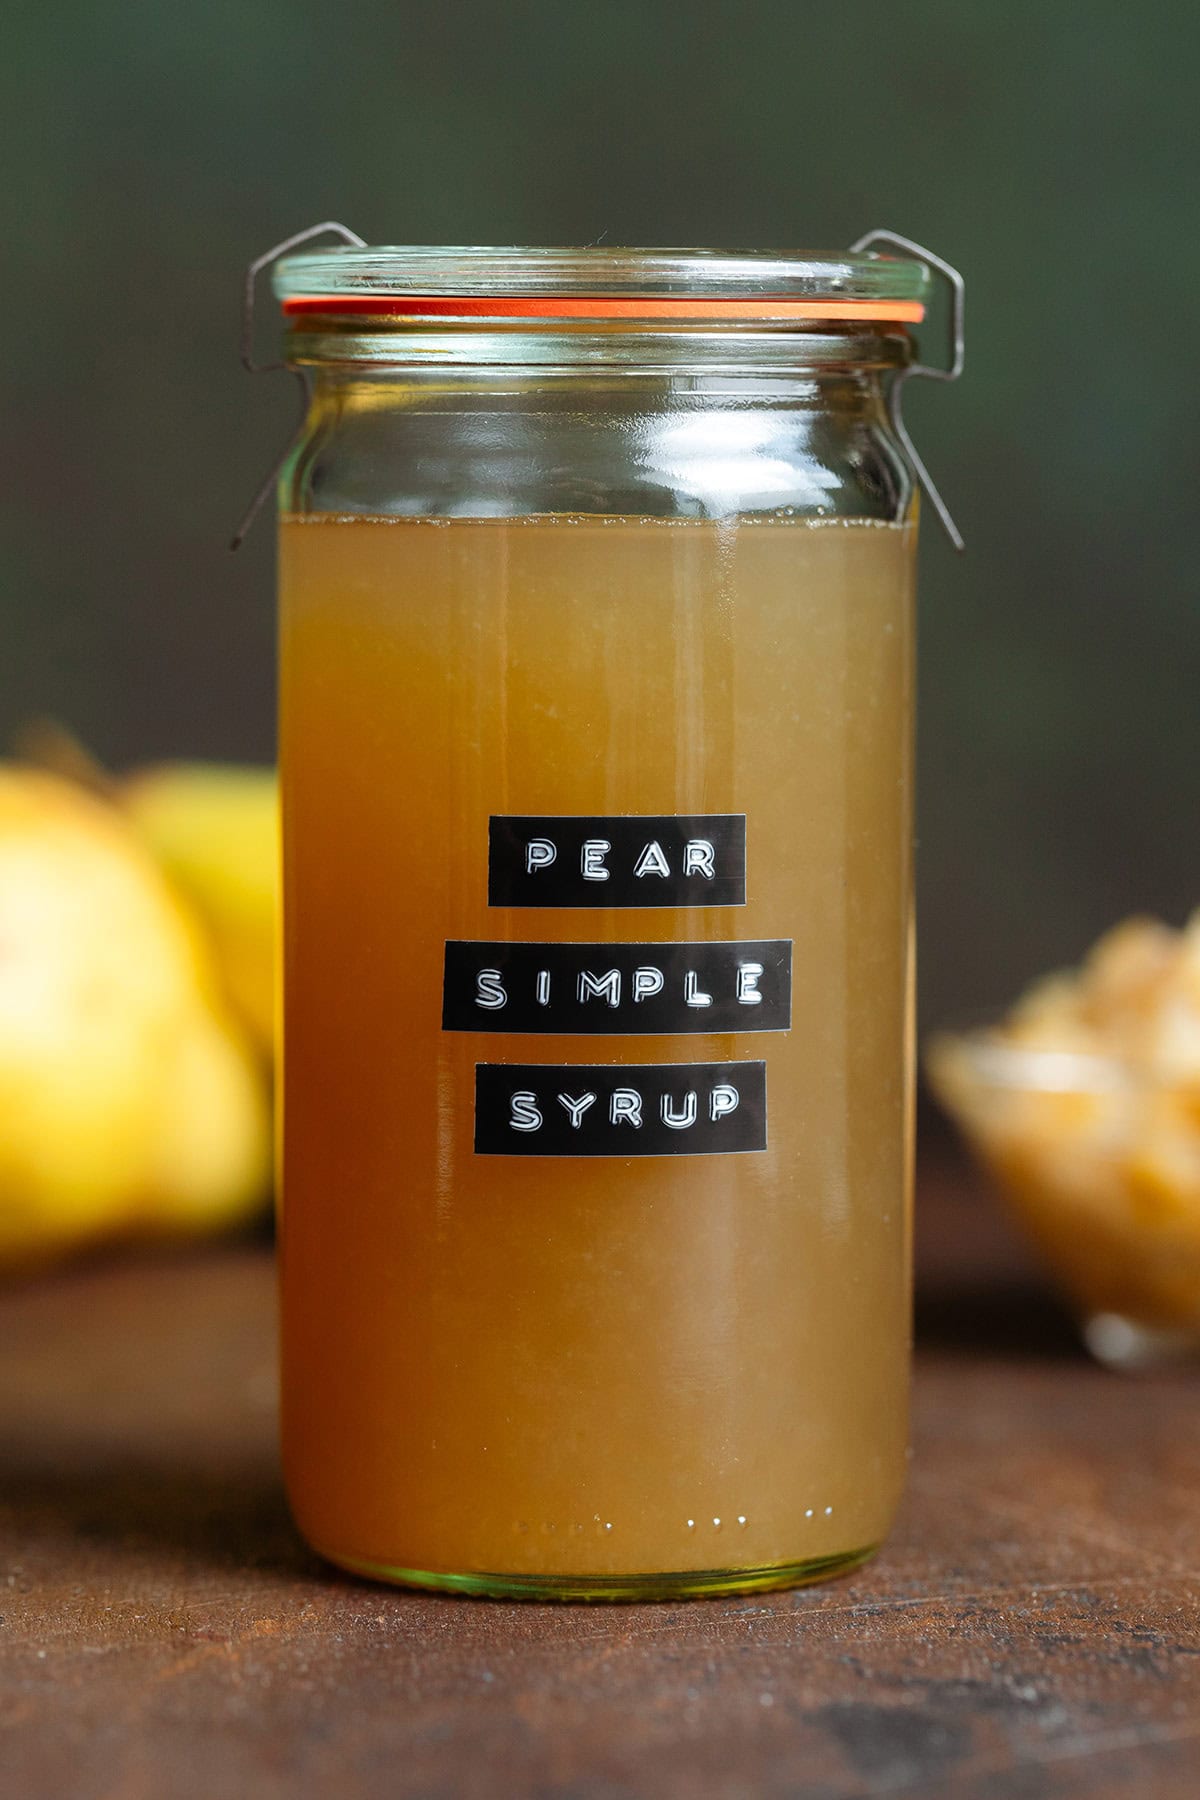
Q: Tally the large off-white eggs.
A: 0